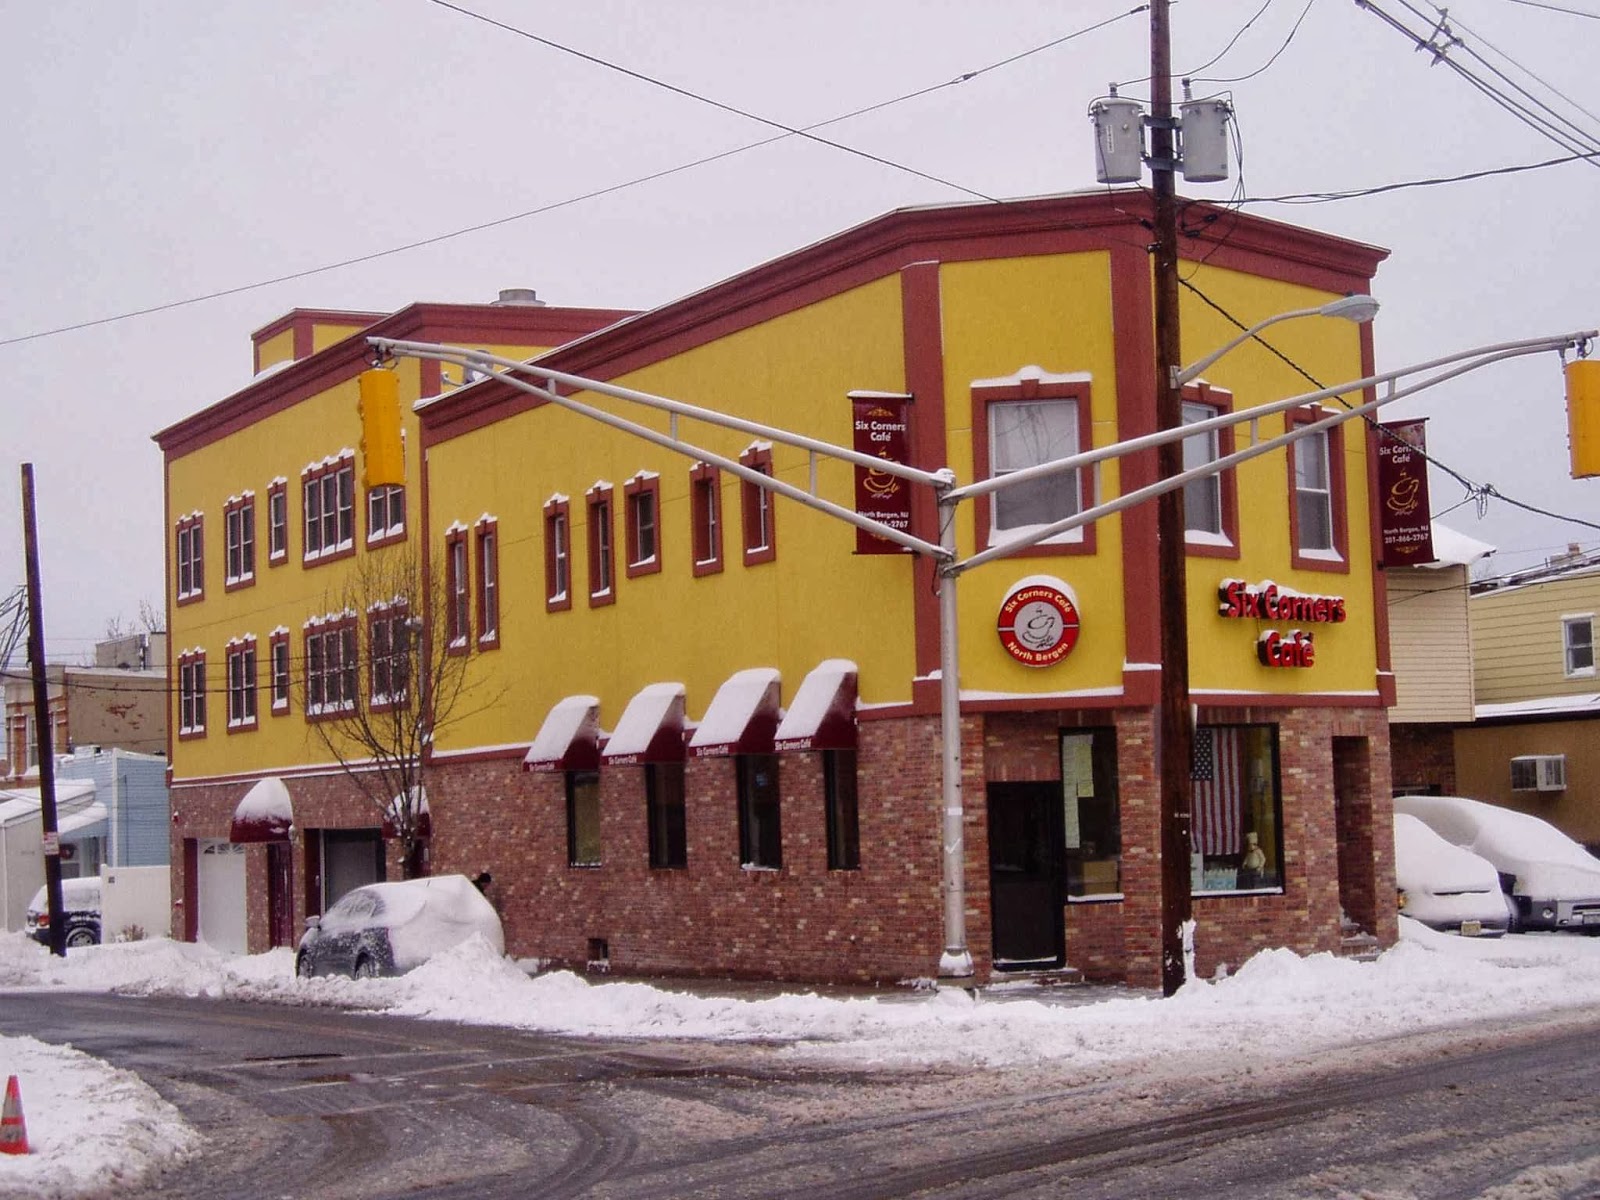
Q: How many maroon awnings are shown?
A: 6